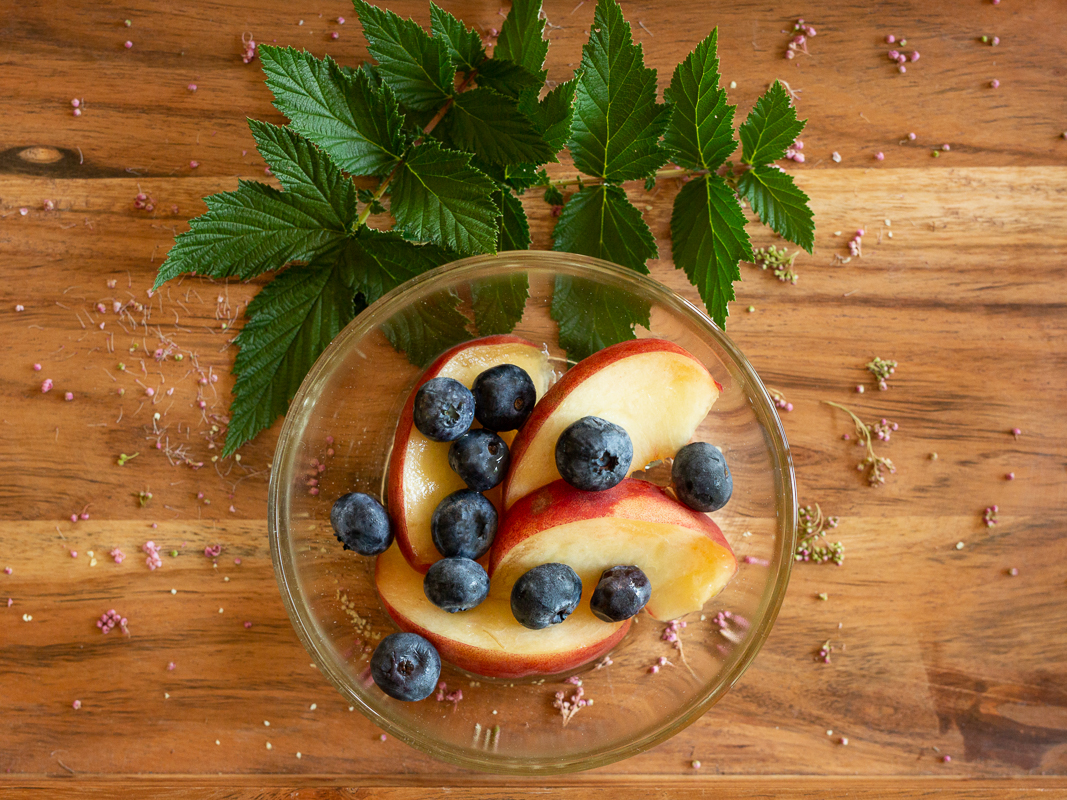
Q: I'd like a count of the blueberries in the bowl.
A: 11